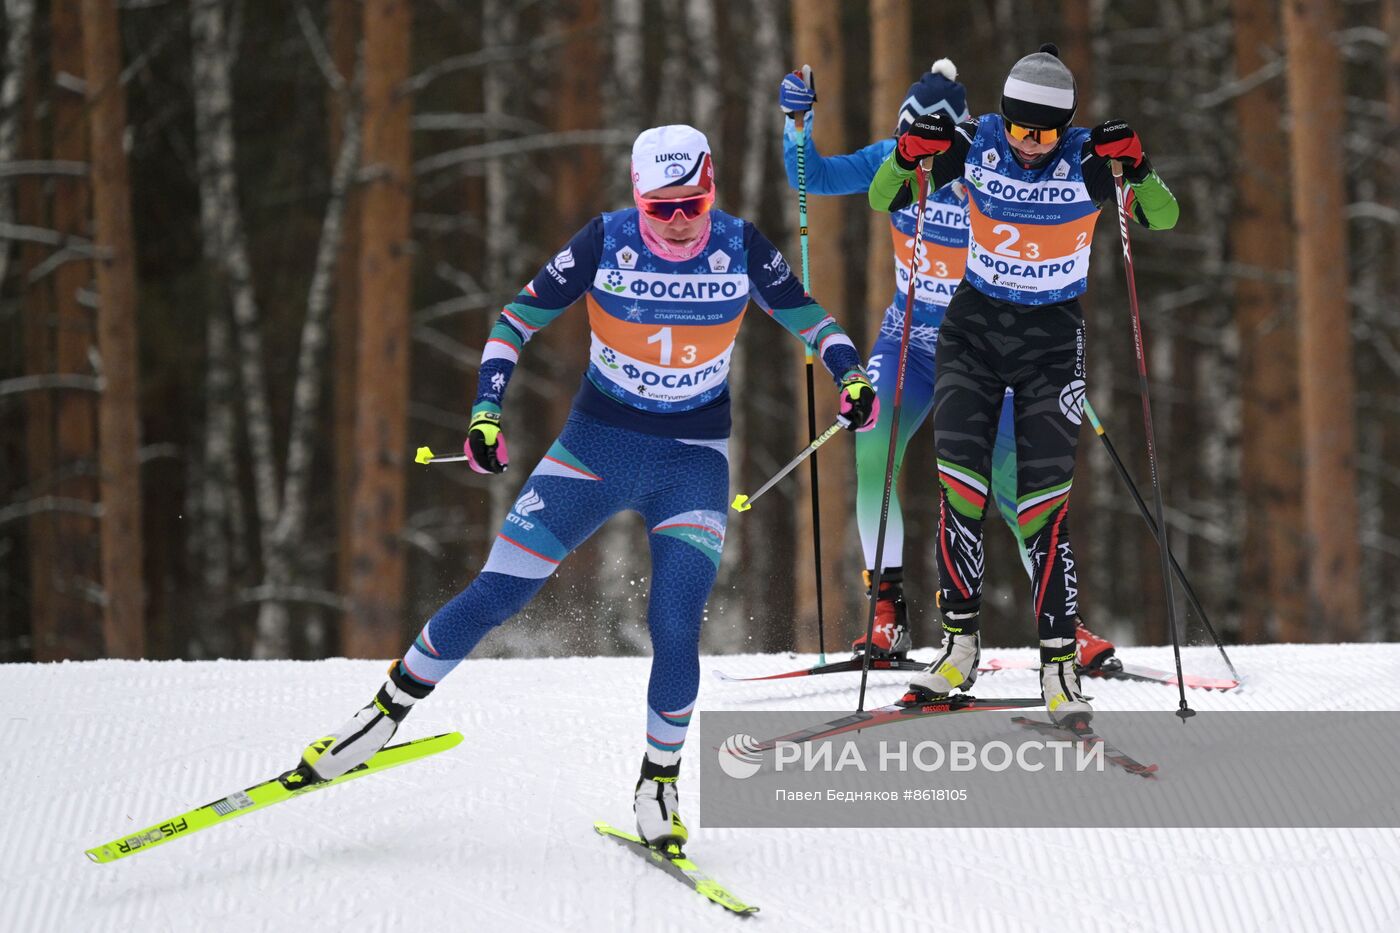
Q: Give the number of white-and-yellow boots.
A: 4